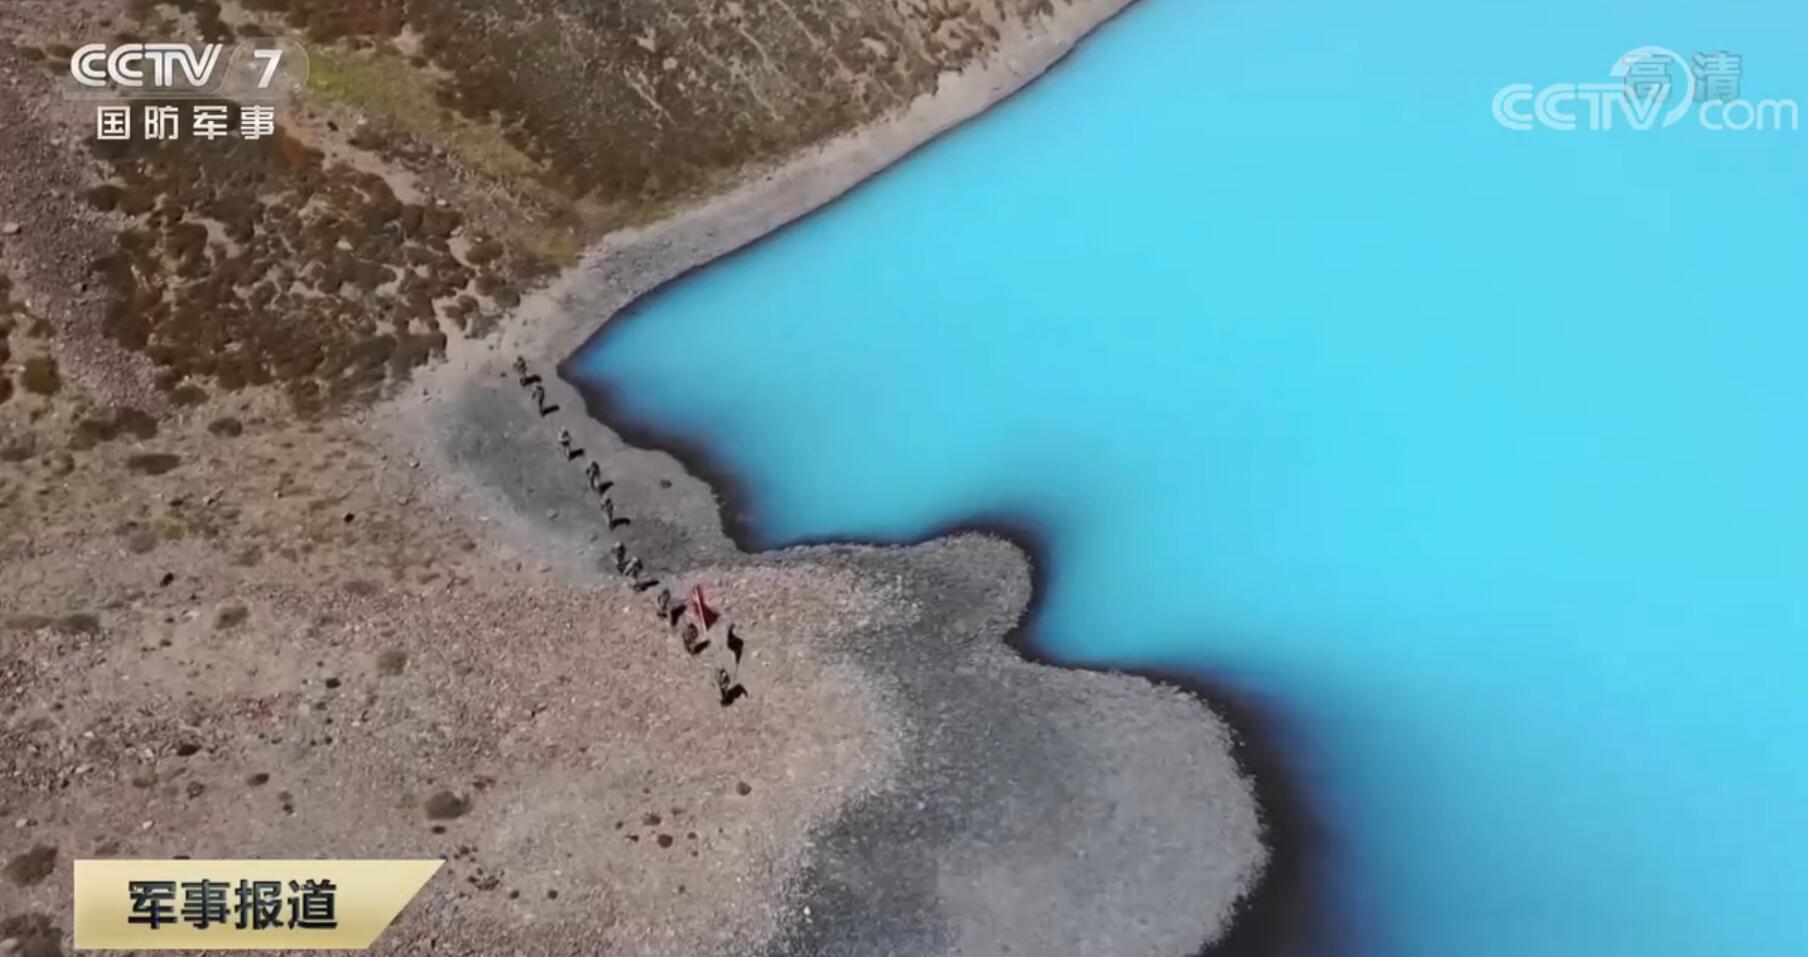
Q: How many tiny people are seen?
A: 10